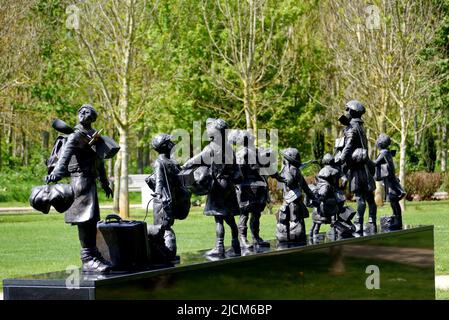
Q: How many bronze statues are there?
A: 8